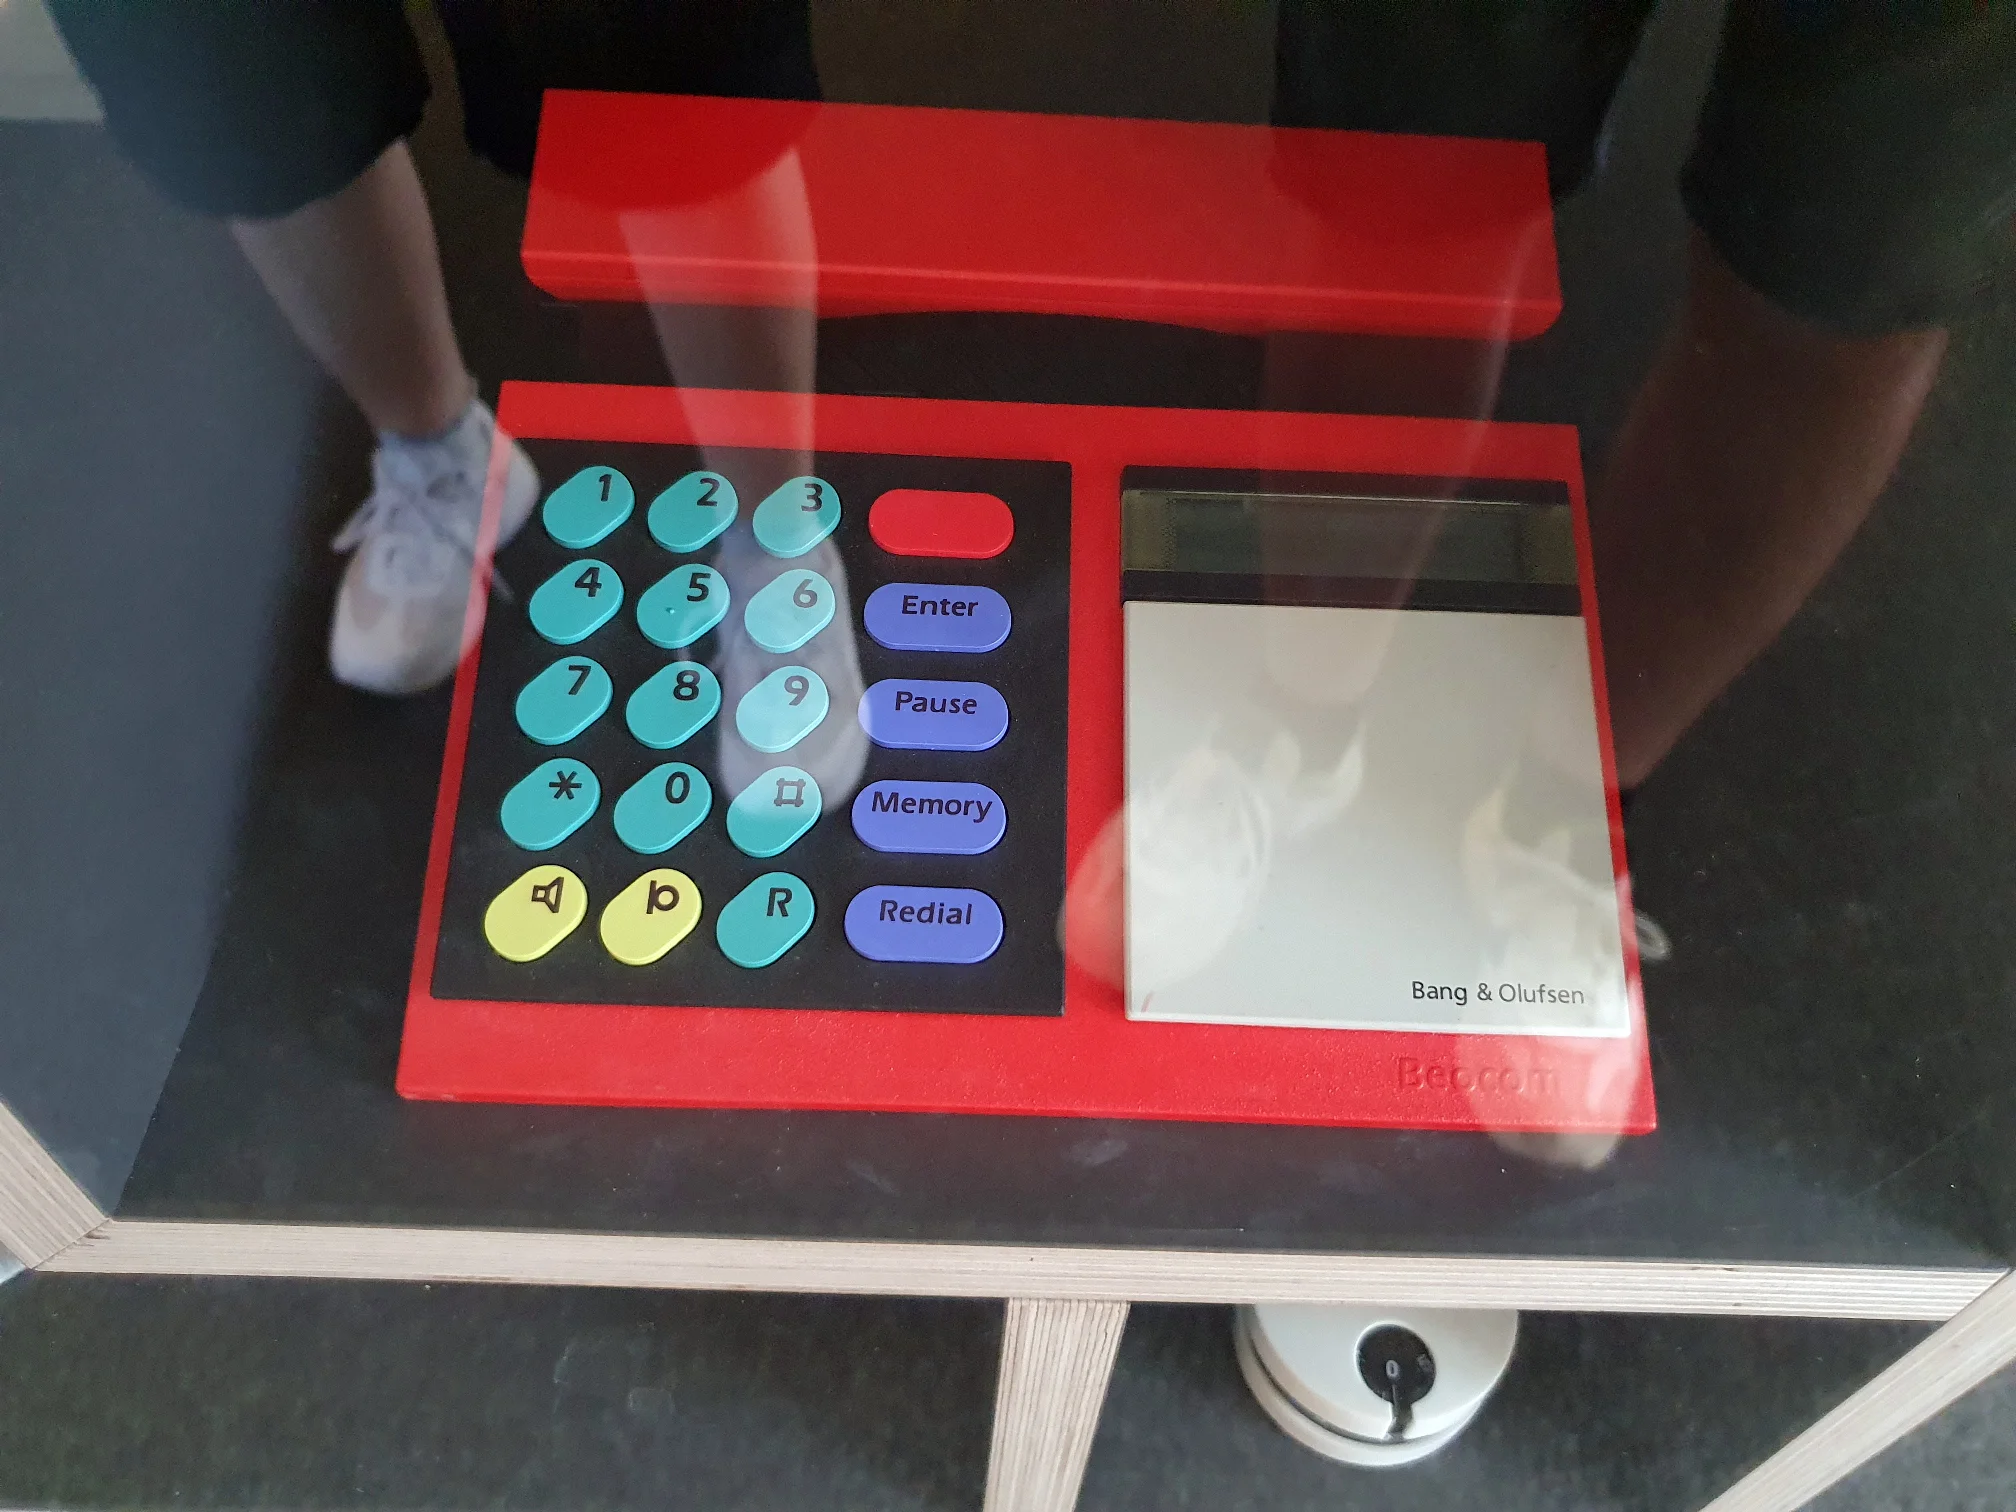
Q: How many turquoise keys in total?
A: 13